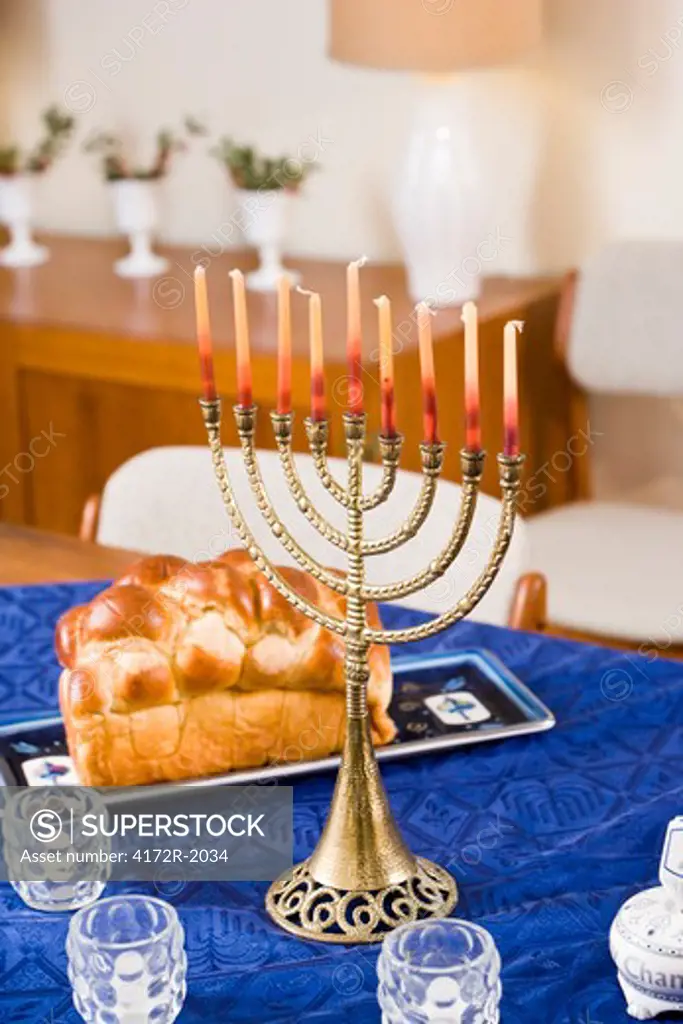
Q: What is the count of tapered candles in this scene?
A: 9